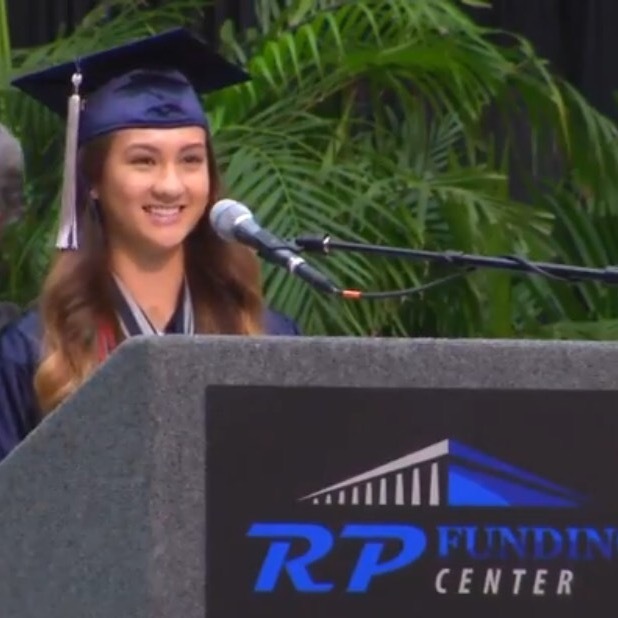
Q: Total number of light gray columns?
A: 9